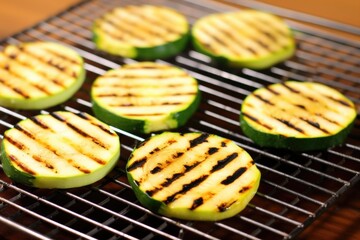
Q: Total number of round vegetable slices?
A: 7